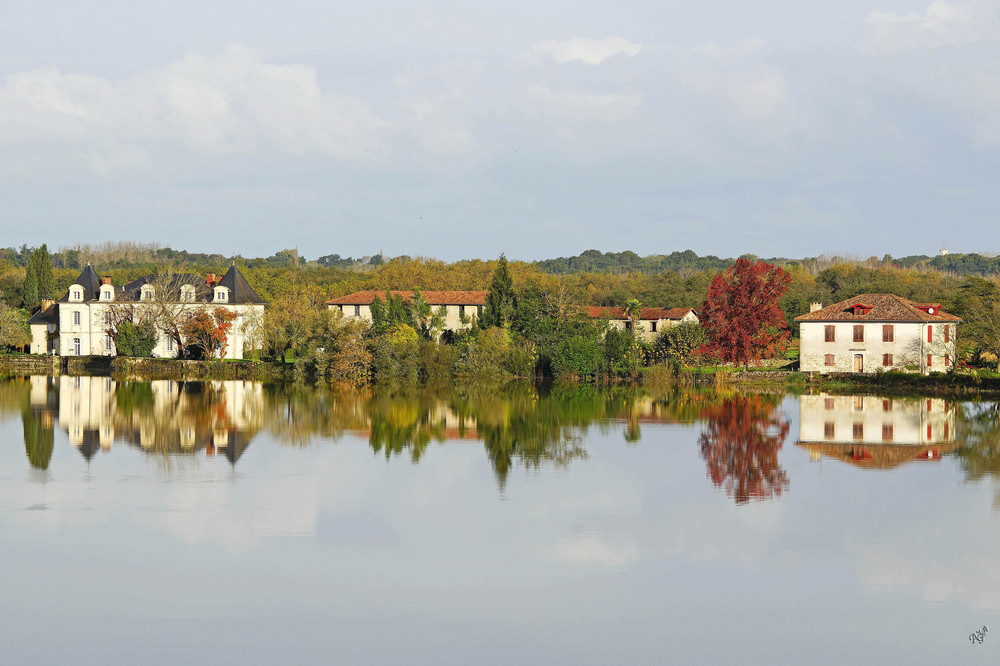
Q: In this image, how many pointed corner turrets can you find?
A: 2